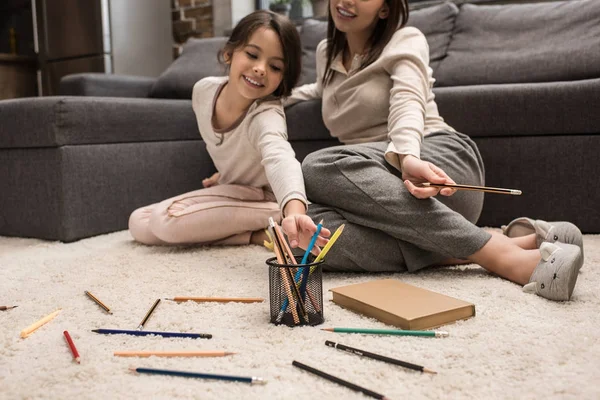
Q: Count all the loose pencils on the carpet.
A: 12